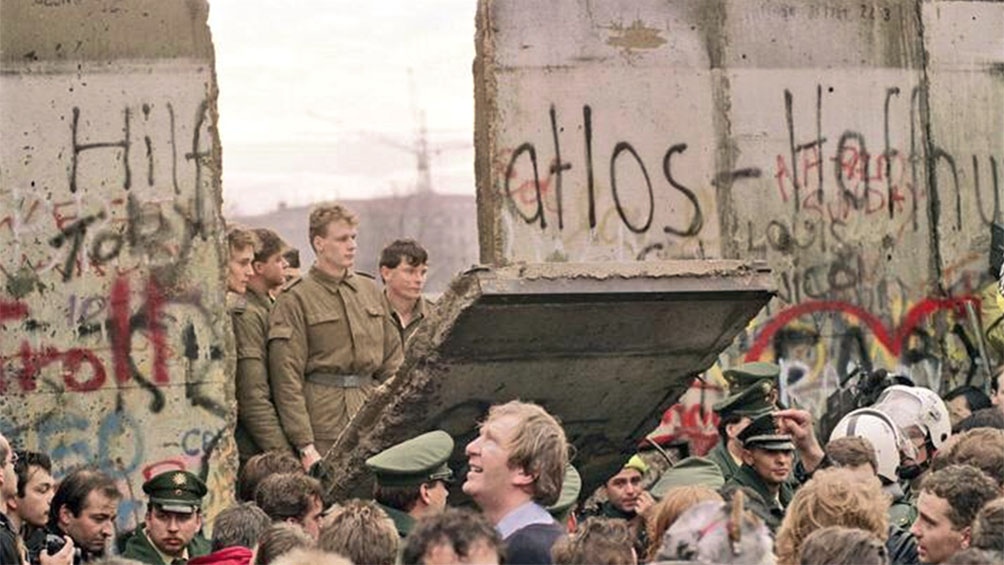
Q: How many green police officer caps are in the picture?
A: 7